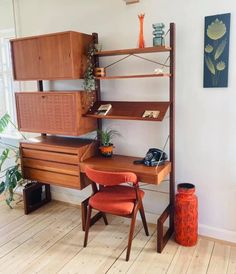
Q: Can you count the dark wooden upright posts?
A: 3